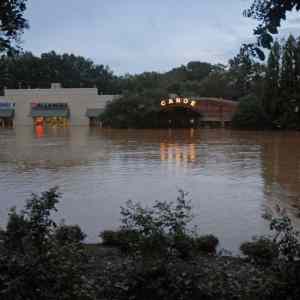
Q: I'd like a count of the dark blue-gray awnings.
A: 3